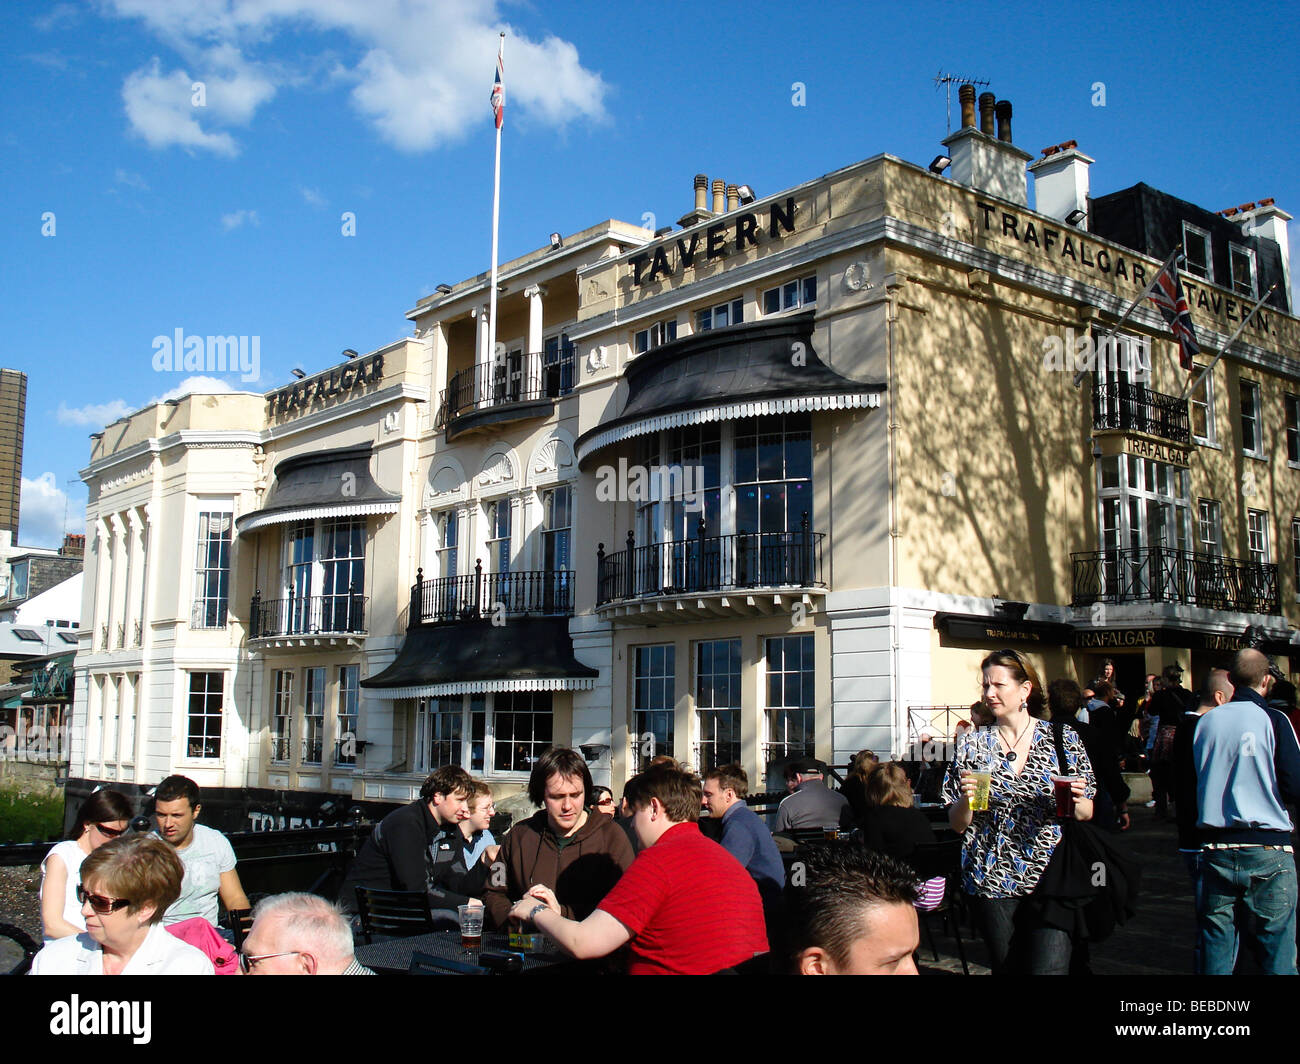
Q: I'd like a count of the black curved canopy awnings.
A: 3